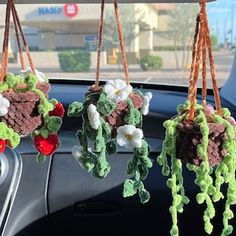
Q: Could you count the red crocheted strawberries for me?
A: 3